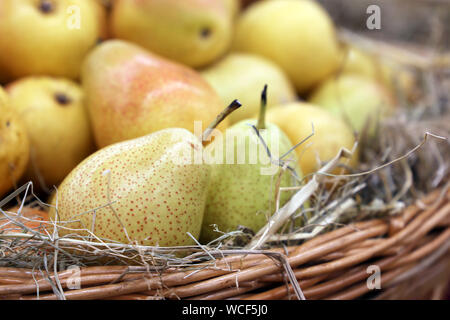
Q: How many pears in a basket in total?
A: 12